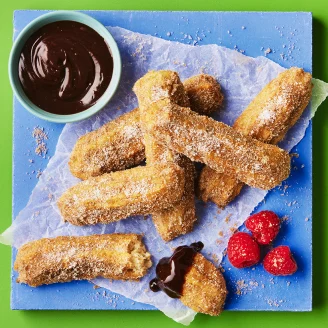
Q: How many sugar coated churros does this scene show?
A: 7